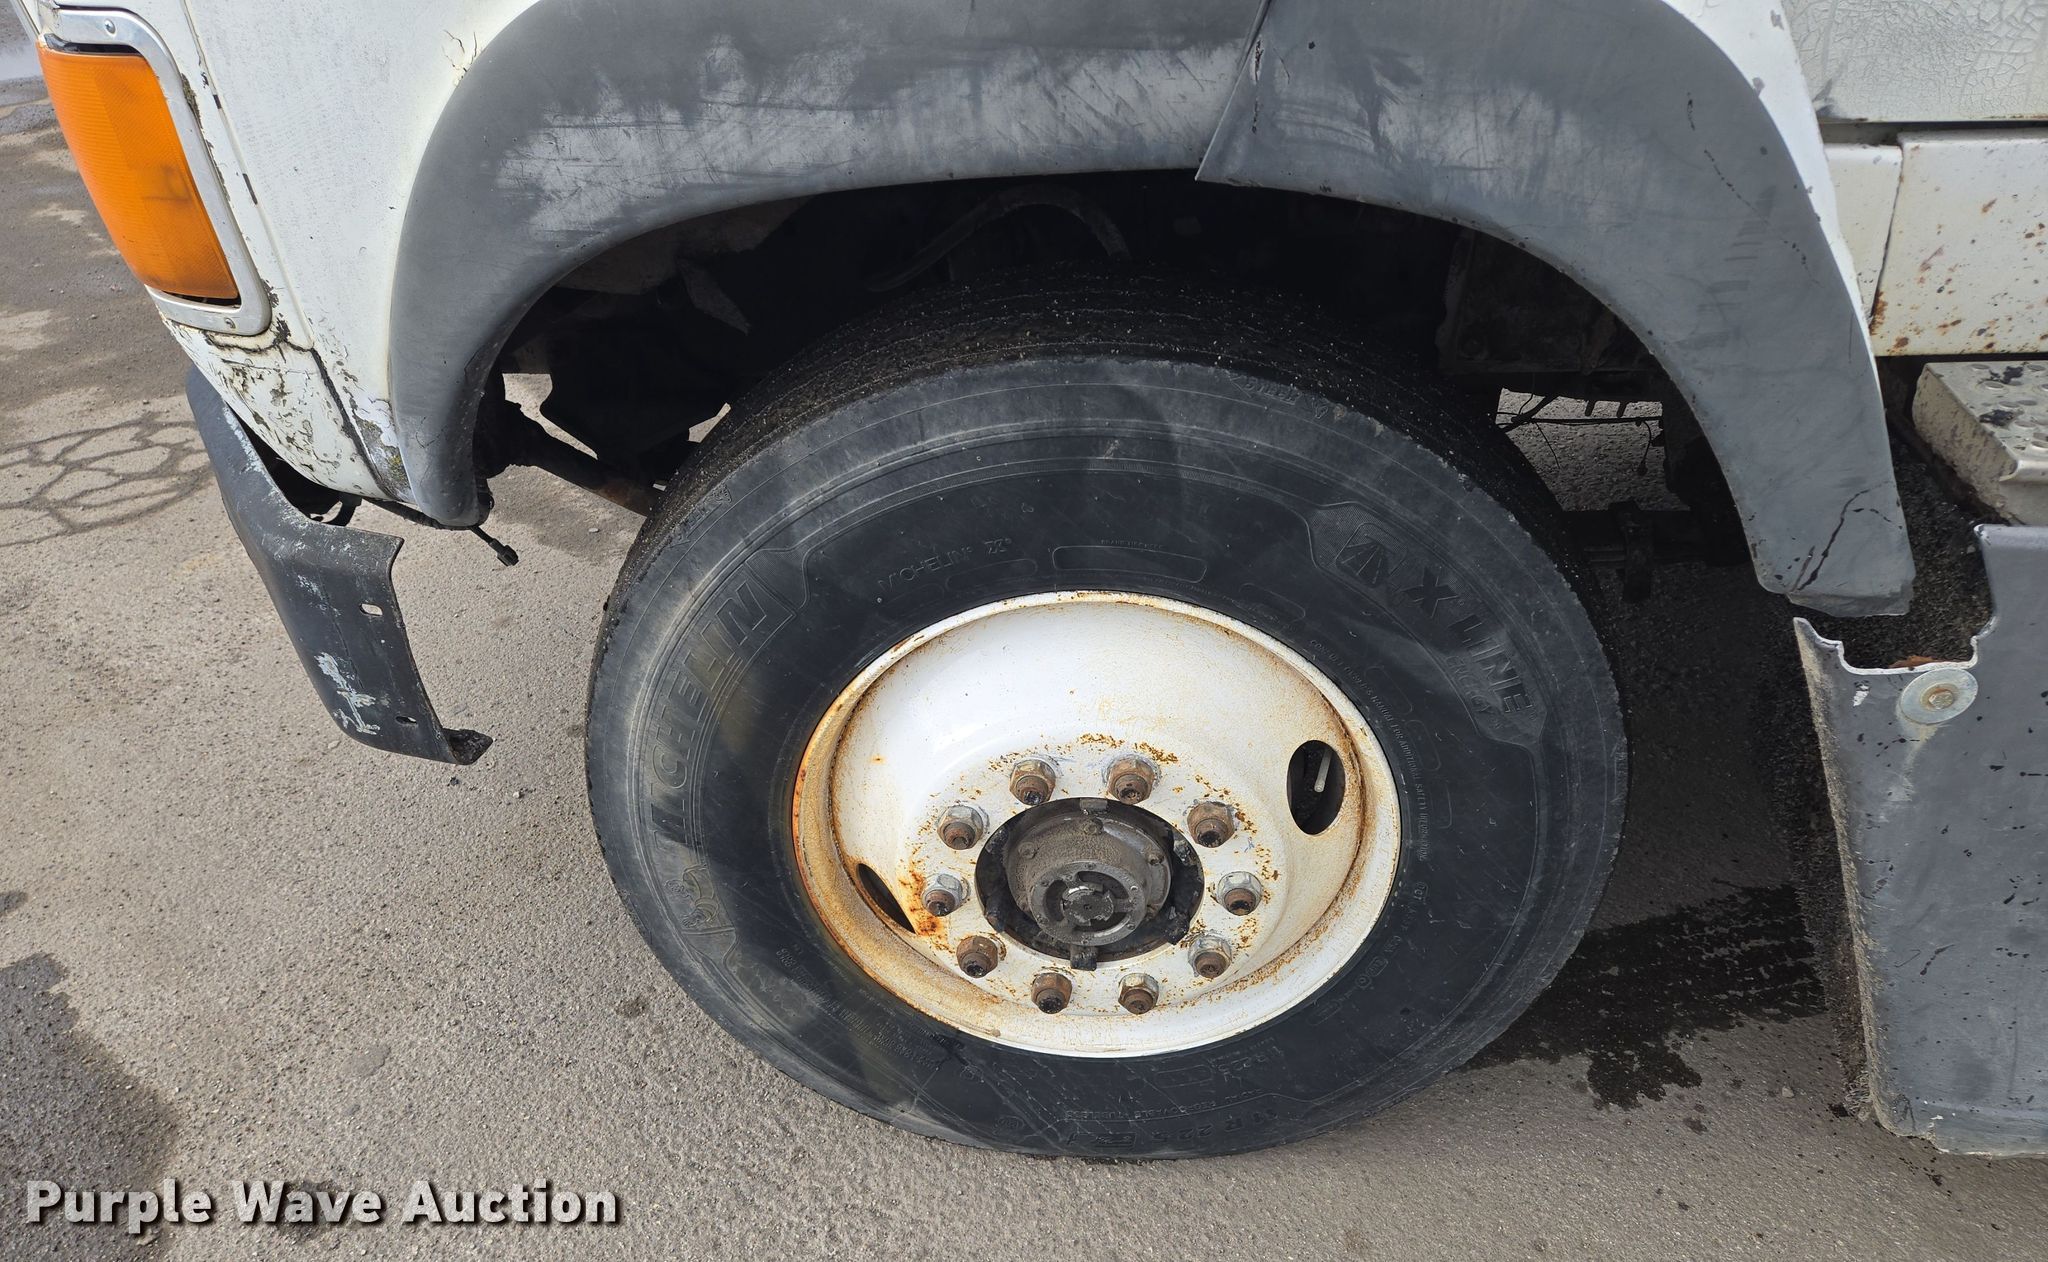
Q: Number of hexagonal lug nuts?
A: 10